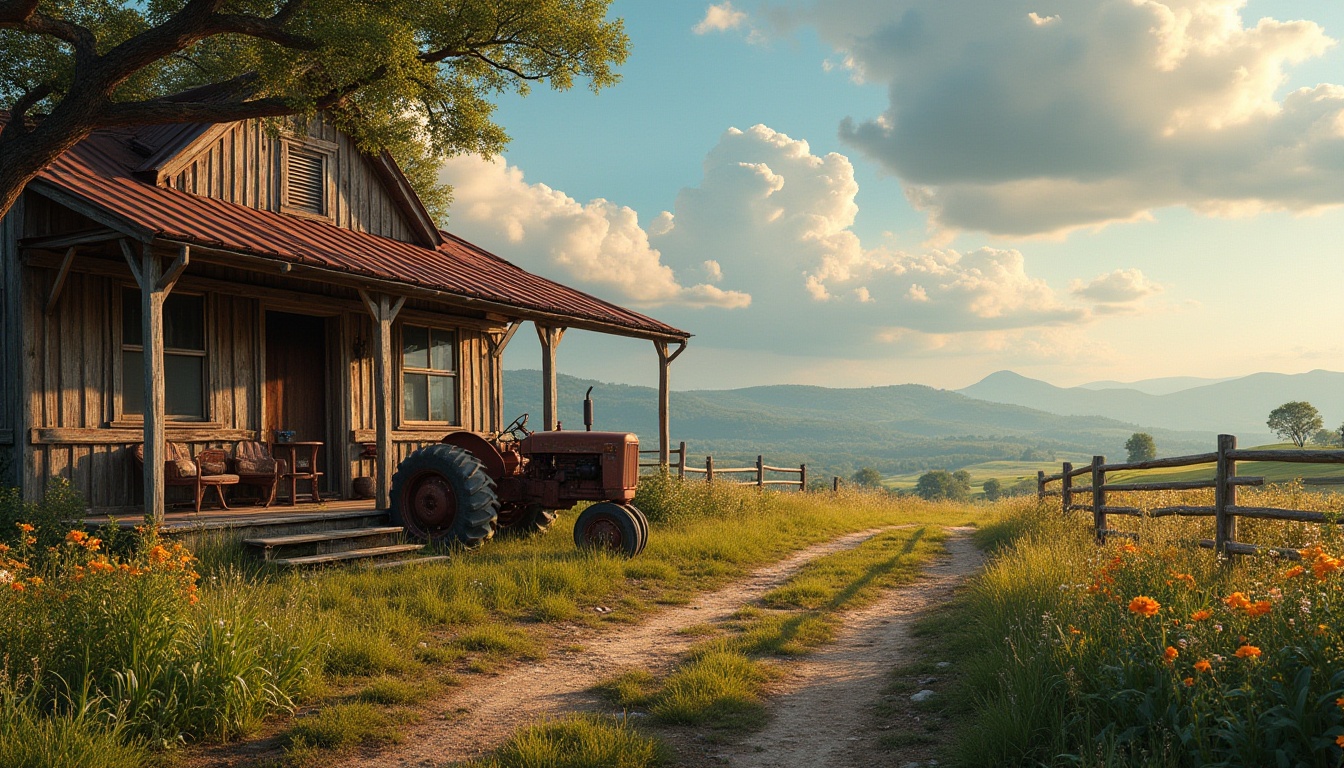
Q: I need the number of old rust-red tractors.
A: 1